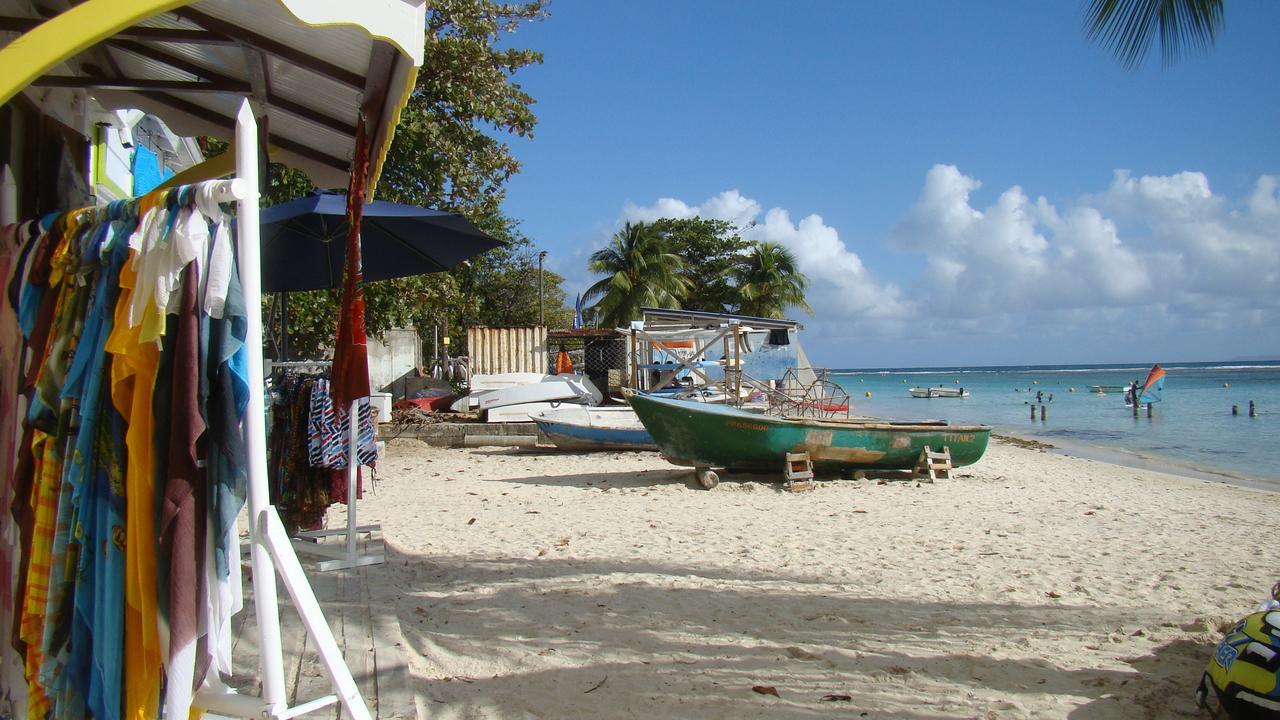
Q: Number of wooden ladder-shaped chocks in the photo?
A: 2